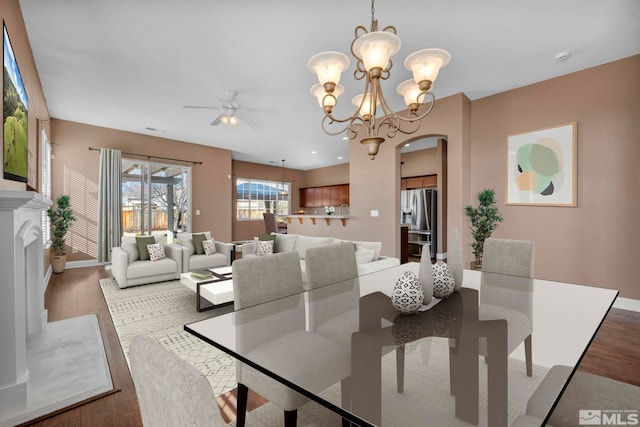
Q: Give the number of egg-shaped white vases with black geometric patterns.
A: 2